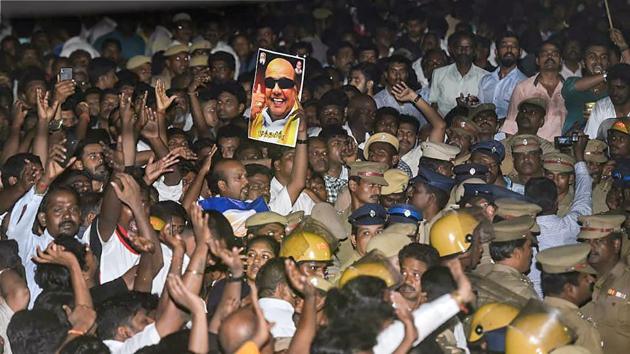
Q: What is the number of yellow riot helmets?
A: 5